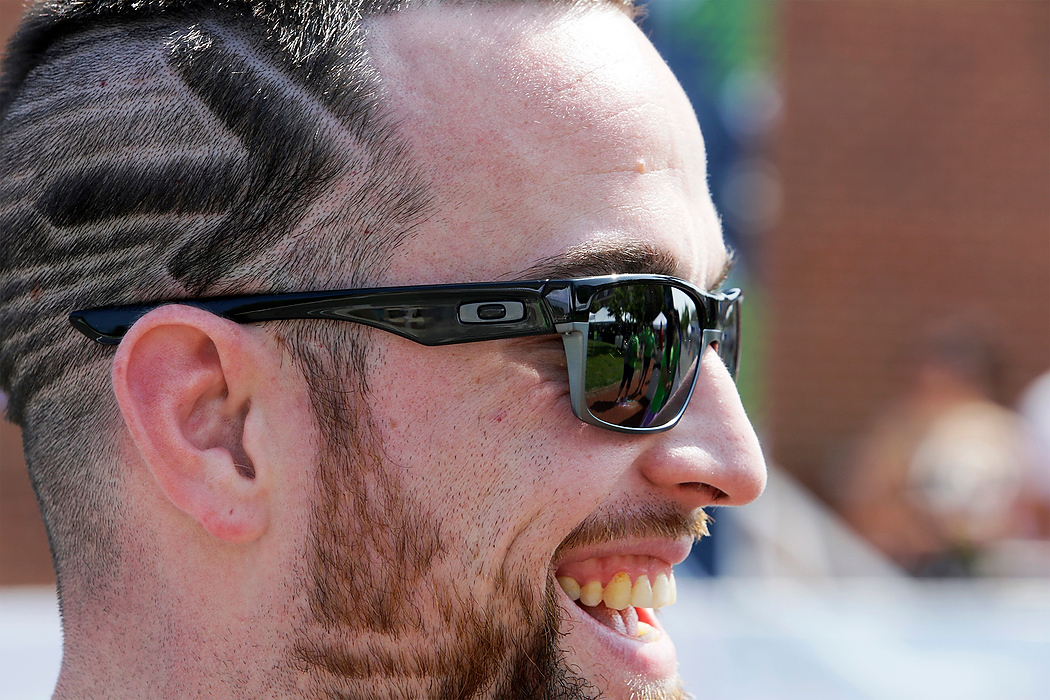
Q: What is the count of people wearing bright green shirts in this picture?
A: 2